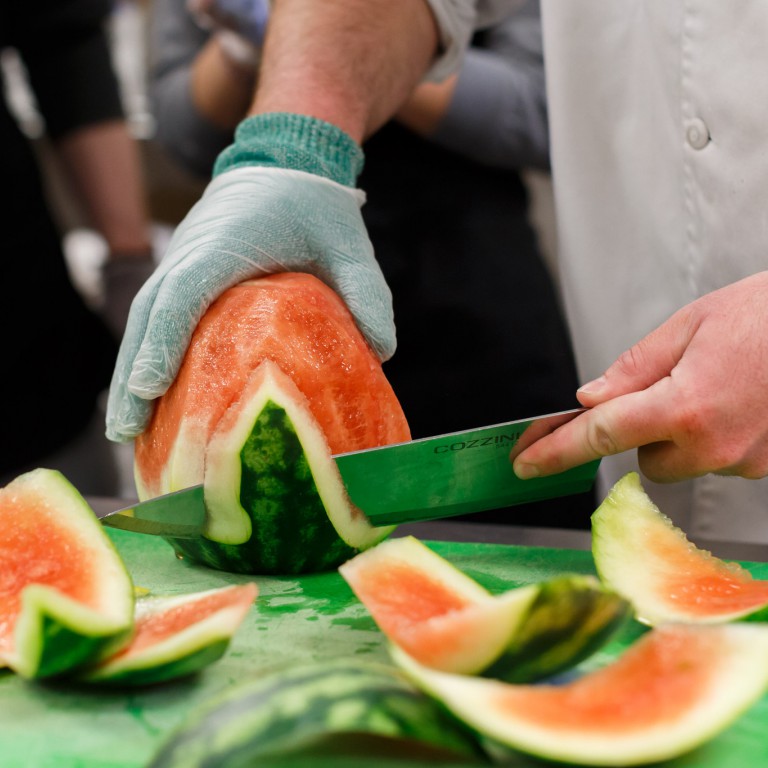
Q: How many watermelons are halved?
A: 0